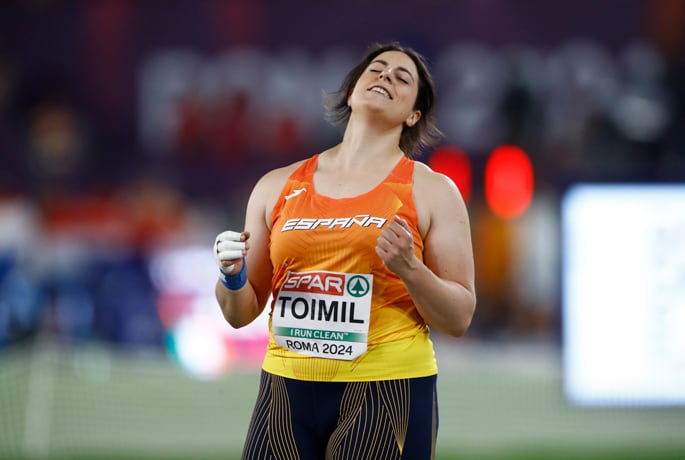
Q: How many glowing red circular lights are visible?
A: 2